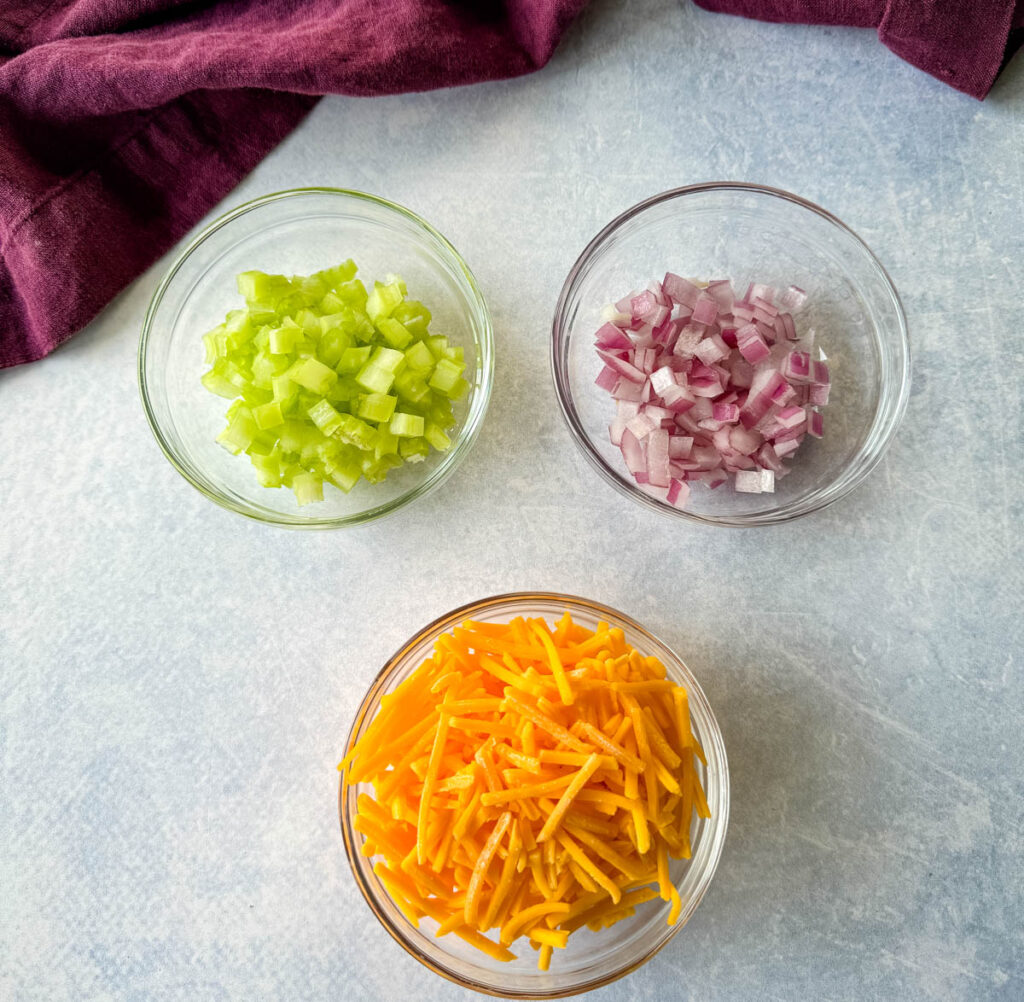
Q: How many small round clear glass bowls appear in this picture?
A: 3